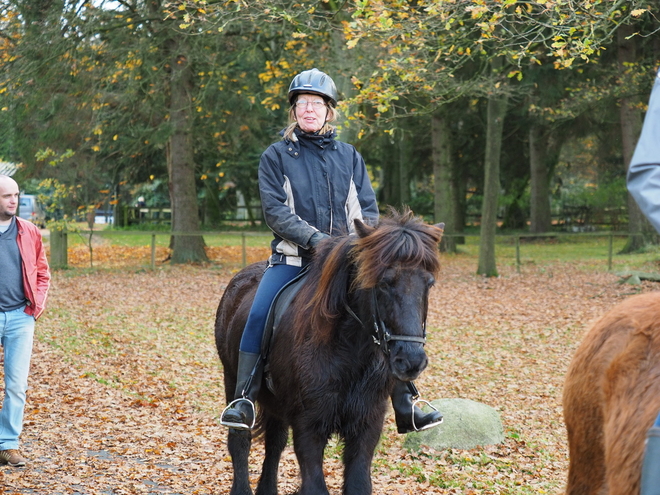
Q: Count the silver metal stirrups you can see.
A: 2